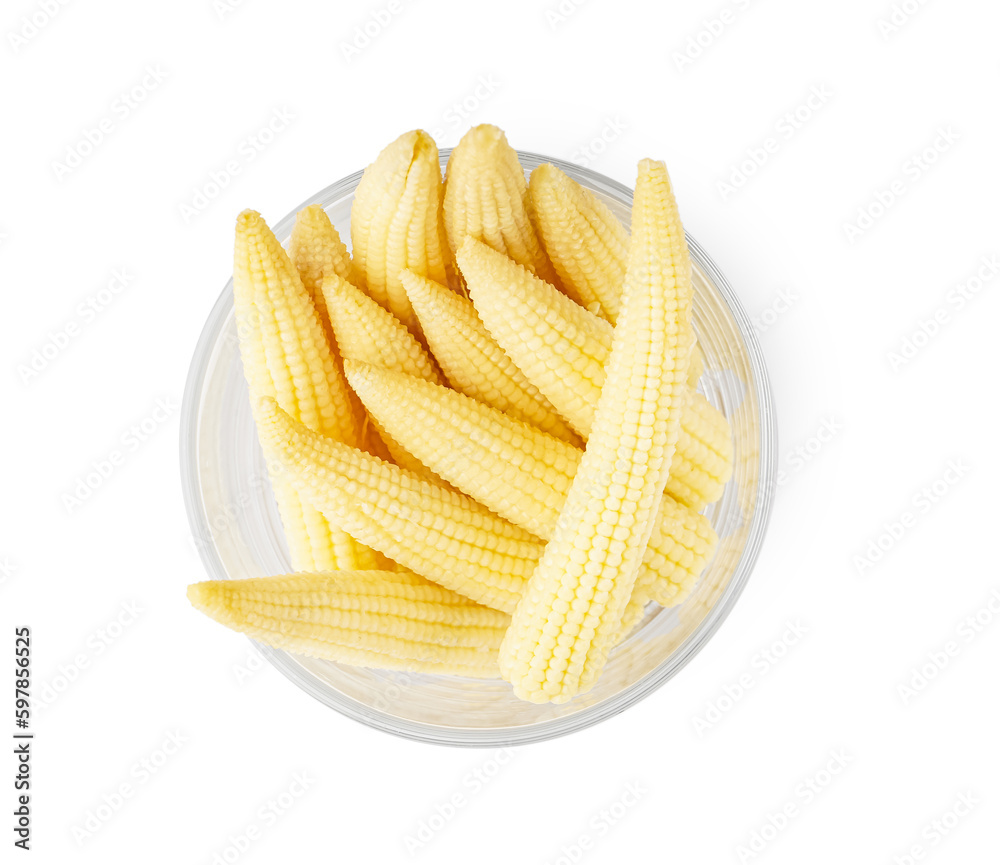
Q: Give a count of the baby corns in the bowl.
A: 12